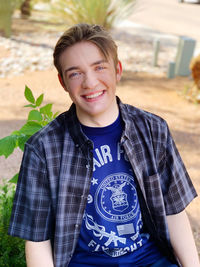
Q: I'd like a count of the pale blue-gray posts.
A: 3